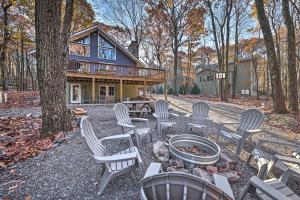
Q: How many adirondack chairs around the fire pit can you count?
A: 8